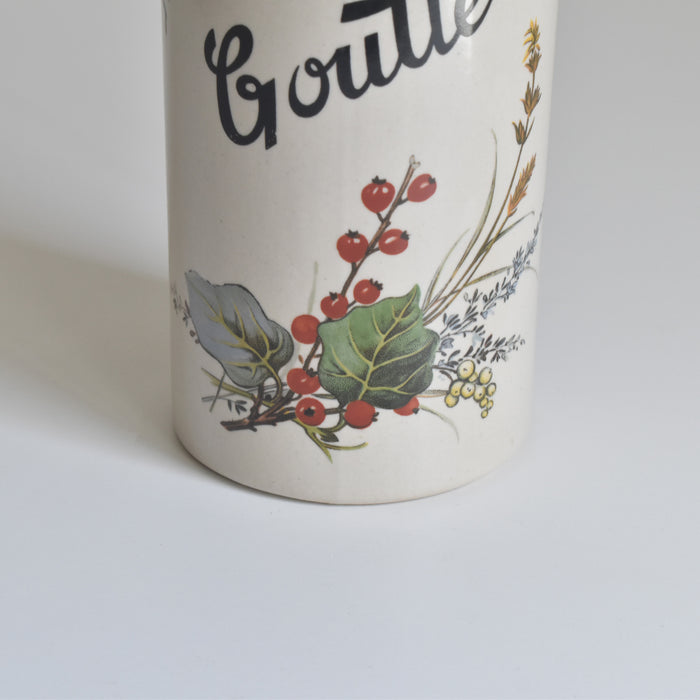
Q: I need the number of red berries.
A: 11